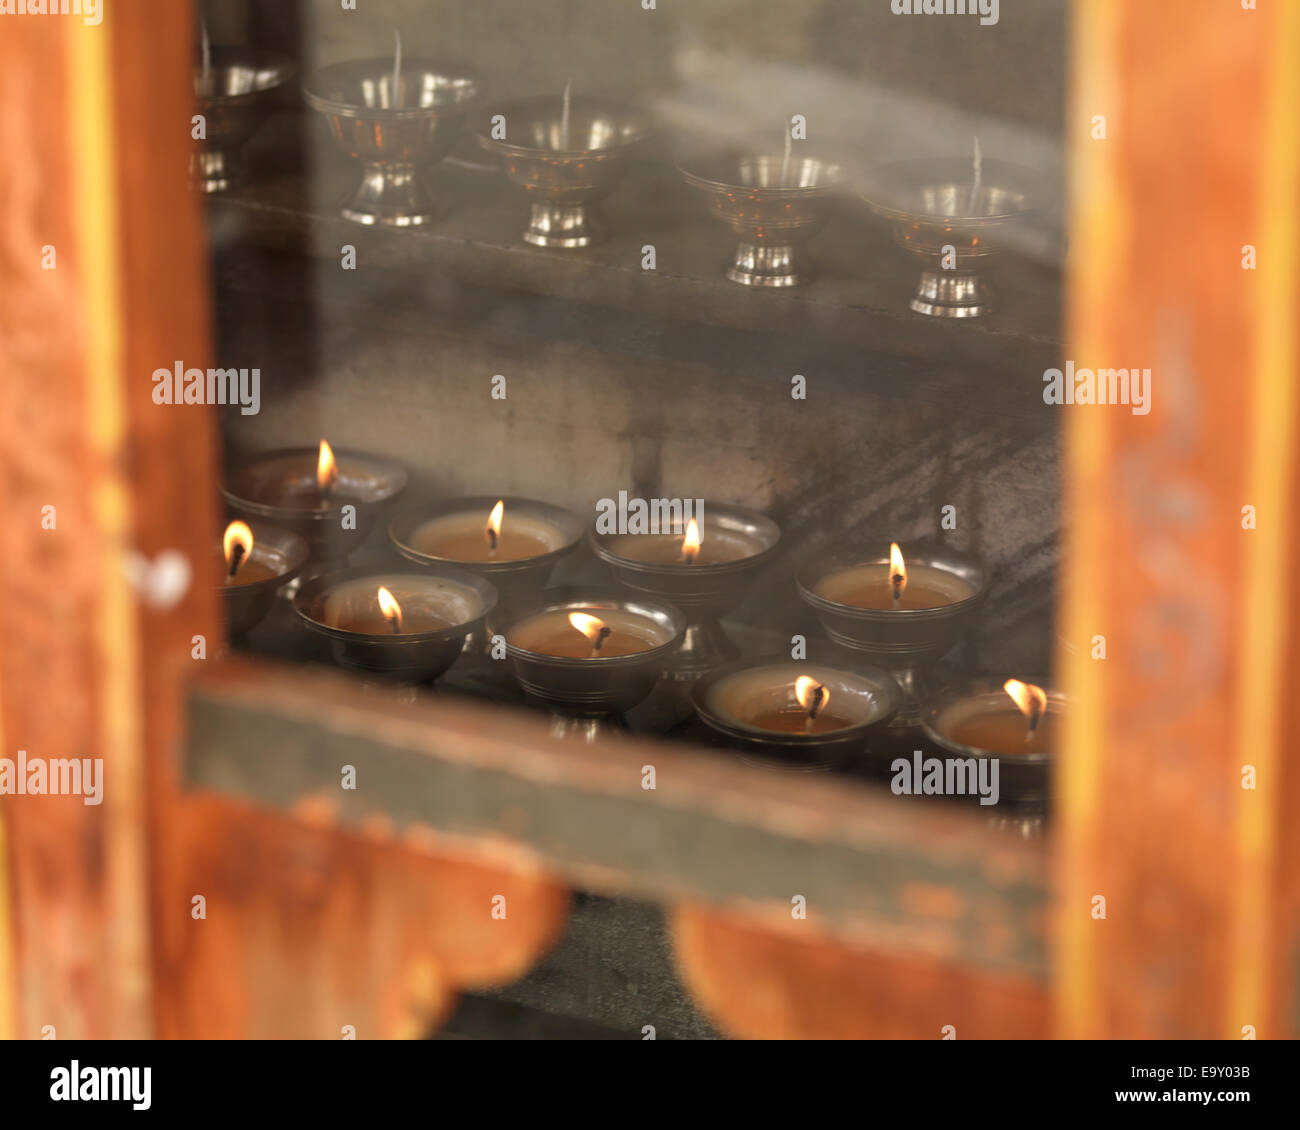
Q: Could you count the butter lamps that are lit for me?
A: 9